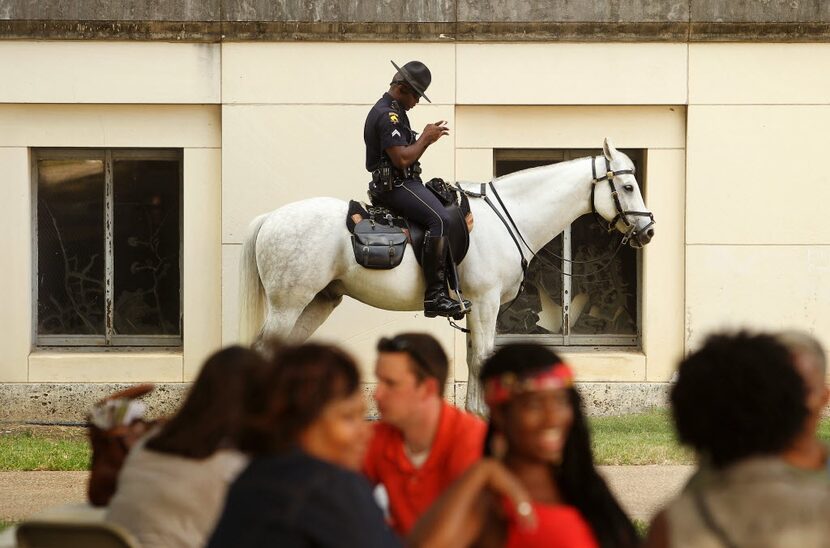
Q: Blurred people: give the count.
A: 6